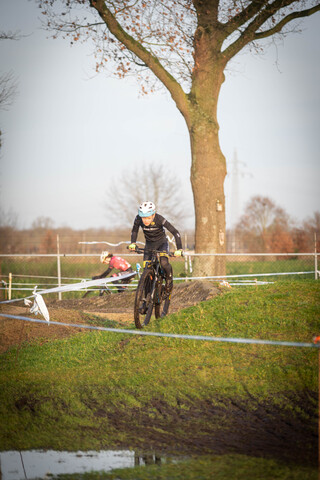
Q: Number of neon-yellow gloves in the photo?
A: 2